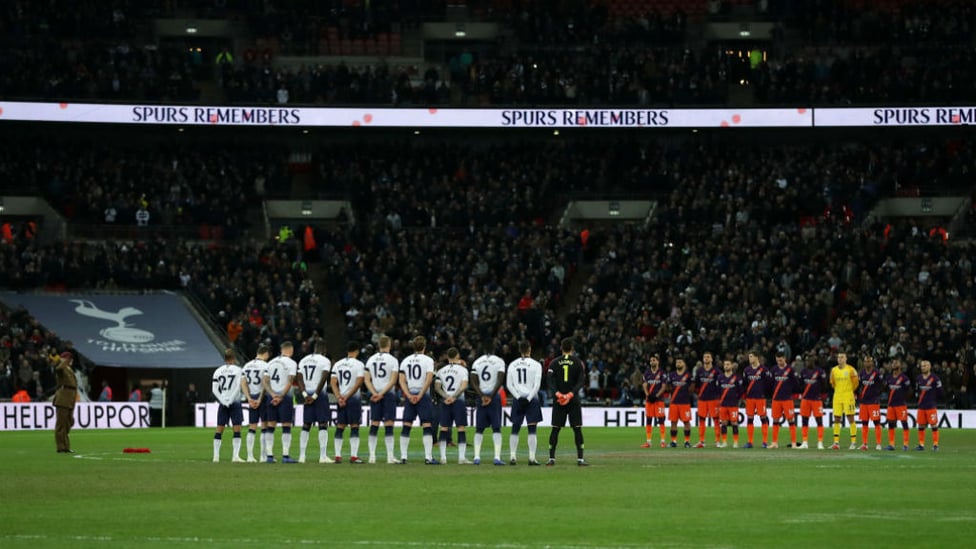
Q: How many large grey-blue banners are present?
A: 1